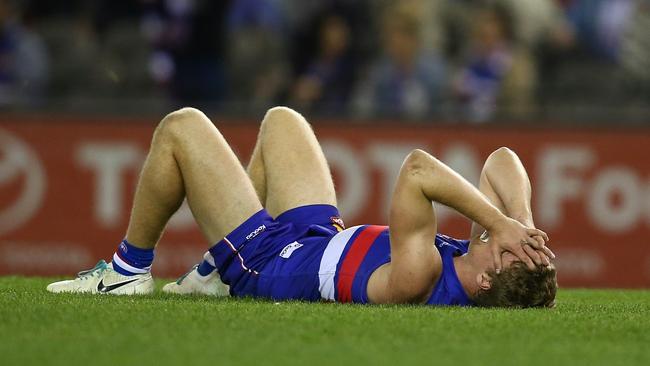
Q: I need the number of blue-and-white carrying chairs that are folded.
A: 0